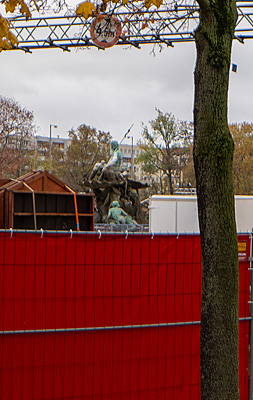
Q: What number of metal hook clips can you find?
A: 7